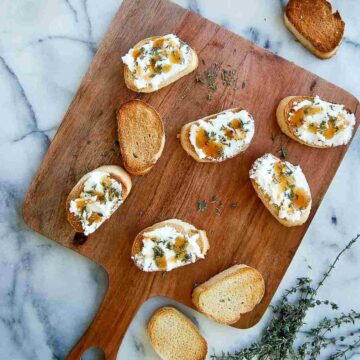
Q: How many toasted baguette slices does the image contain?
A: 10